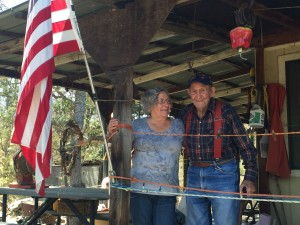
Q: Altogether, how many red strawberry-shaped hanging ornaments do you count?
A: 1